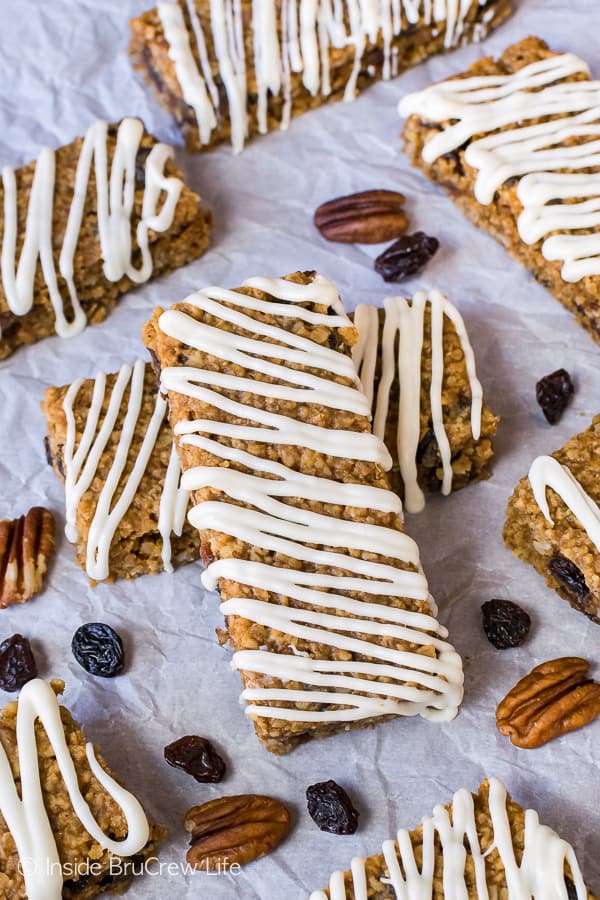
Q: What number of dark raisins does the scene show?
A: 7